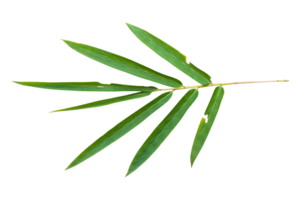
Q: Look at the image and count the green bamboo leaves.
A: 7